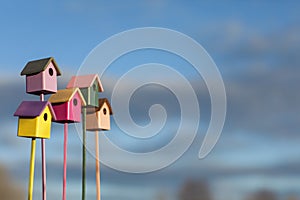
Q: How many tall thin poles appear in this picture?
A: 5